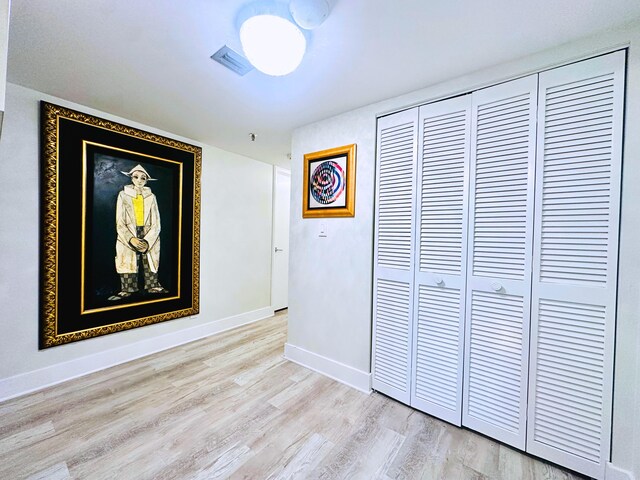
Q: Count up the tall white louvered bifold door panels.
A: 4